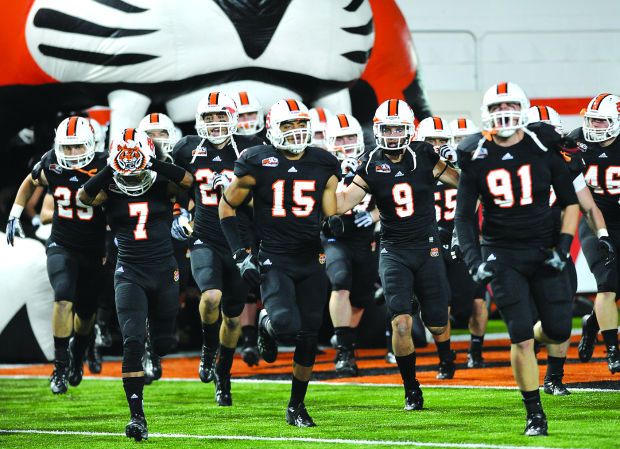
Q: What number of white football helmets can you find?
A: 15